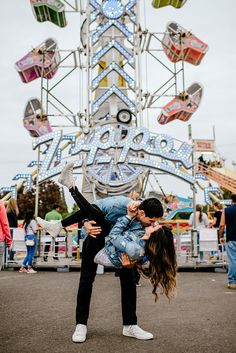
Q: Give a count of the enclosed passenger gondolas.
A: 6